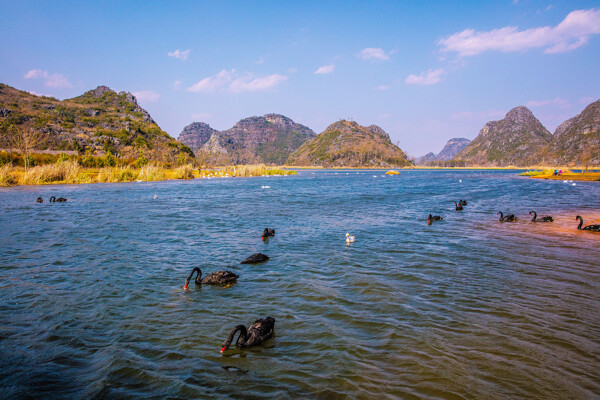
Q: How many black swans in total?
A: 12